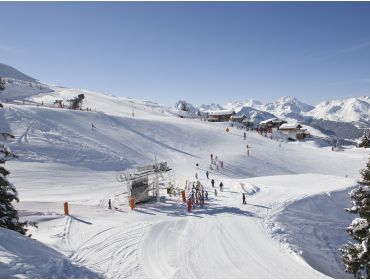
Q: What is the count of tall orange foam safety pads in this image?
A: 3